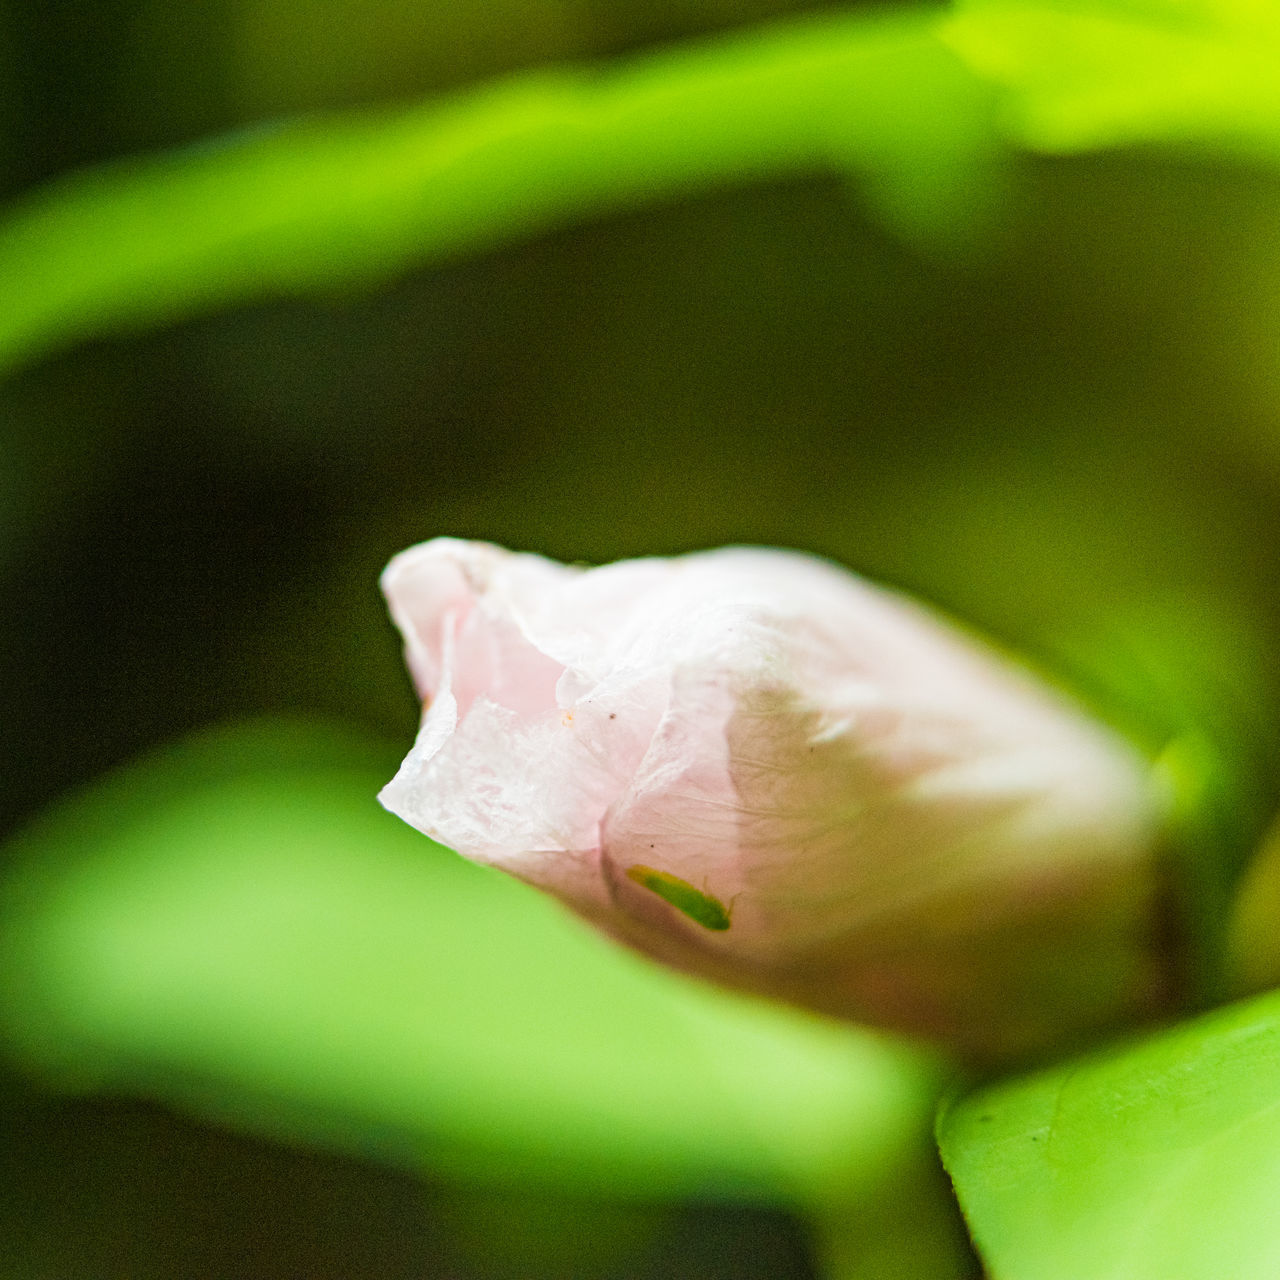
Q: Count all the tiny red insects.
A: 0